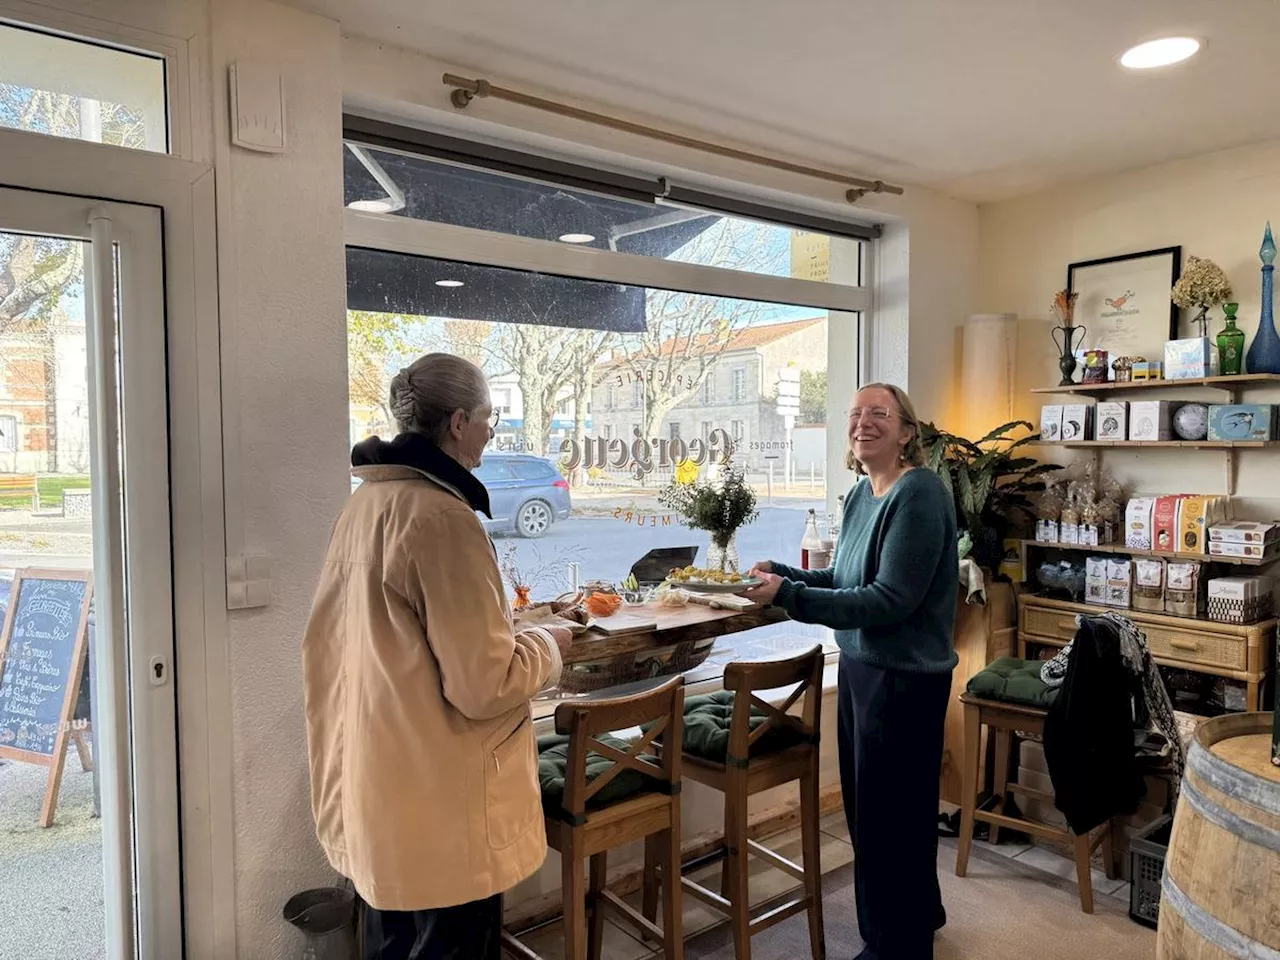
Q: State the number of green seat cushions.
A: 3